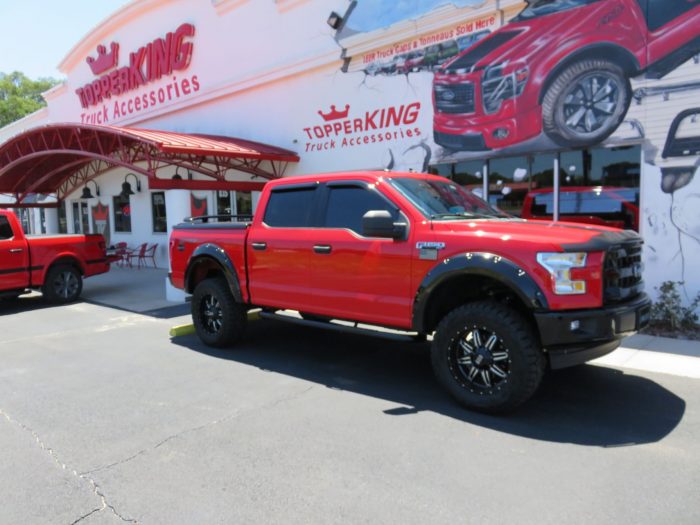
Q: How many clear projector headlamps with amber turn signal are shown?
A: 1